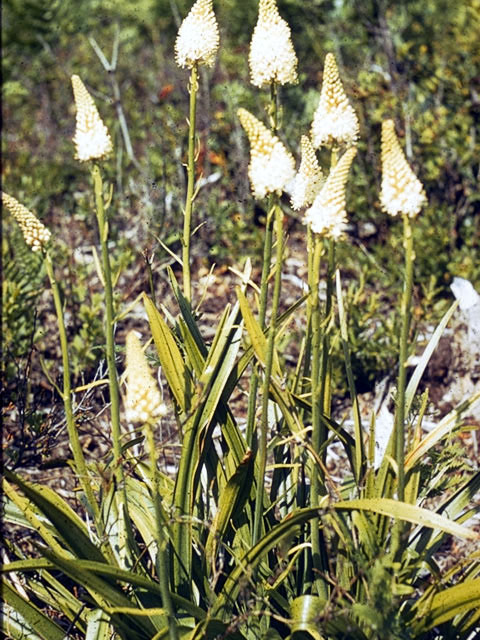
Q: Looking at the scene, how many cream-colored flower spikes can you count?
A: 10